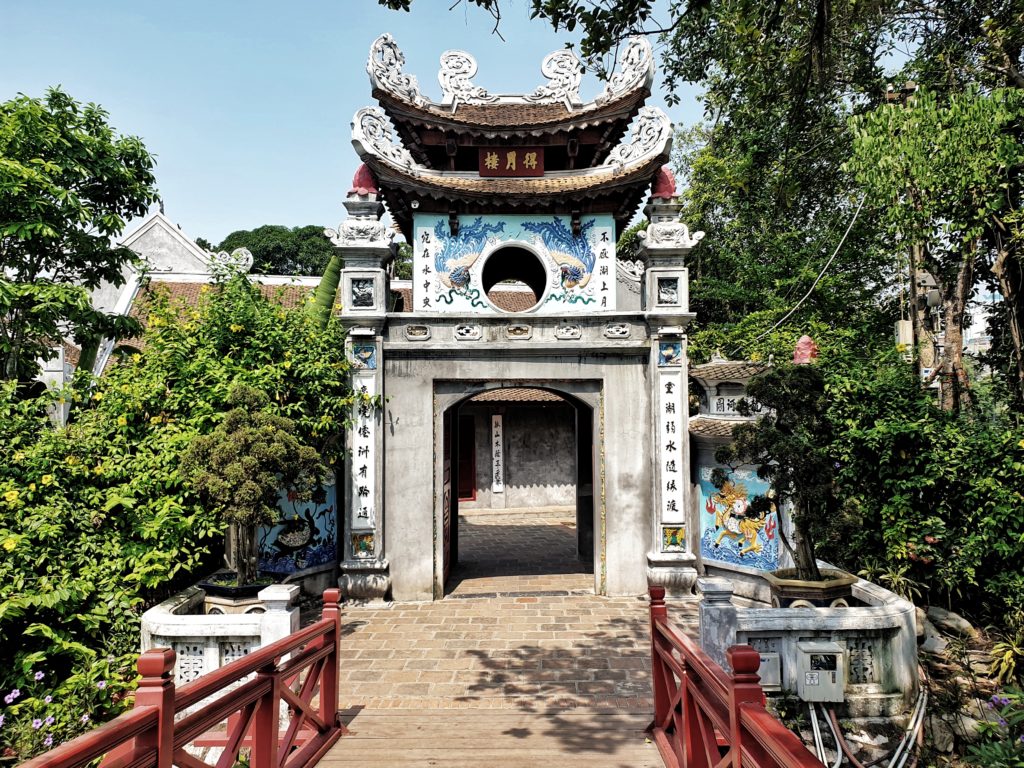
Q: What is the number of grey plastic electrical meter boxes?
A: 2